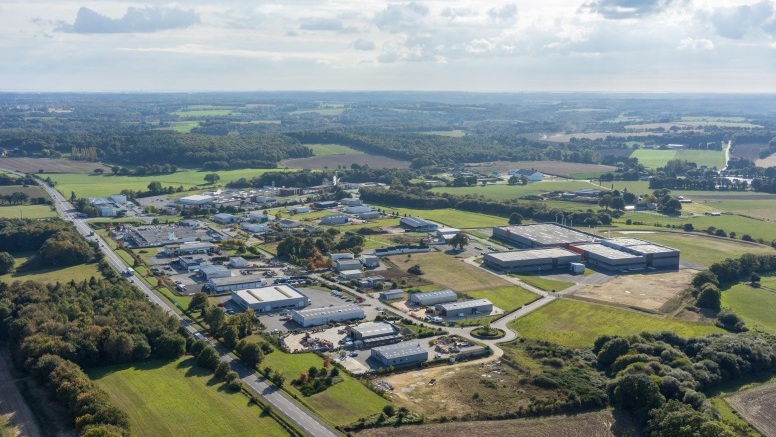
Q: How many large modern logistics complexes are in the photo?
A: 1